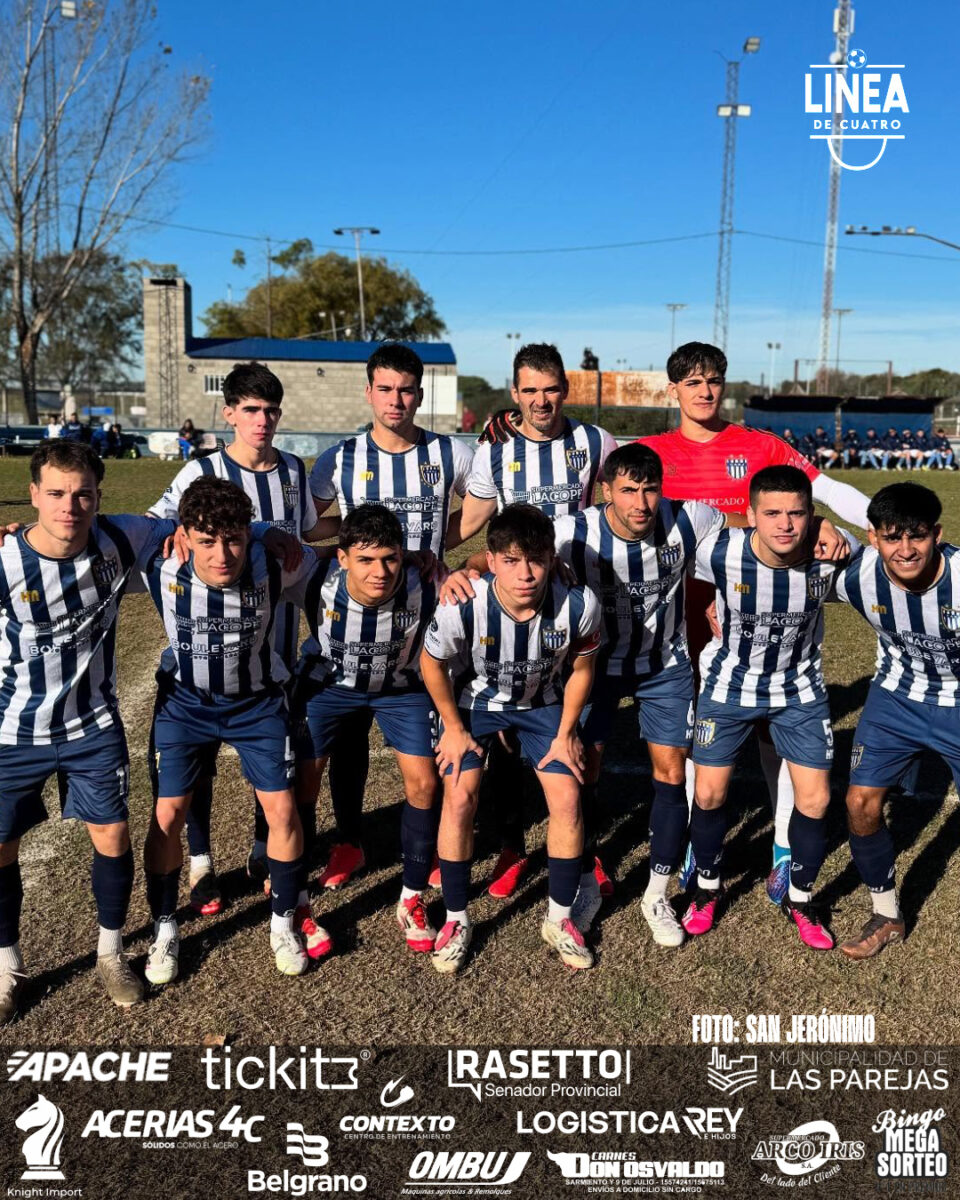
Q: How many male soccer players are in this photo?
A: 11